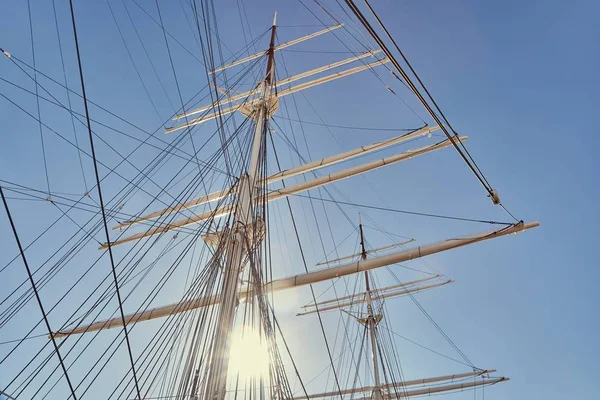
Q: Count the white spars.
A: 11